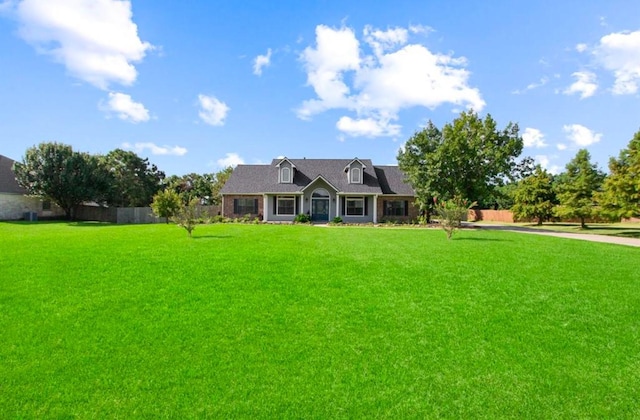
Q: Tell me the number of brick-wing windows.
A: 2